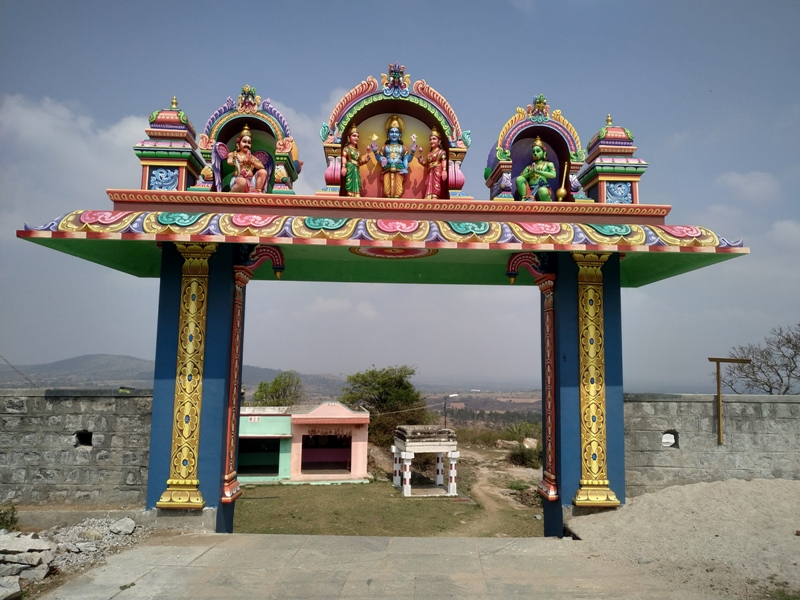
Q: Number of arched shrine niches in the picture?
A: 3